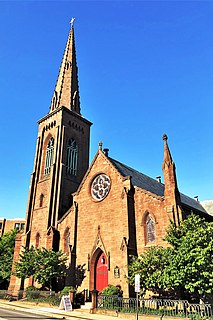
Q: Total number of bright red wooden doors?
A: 1